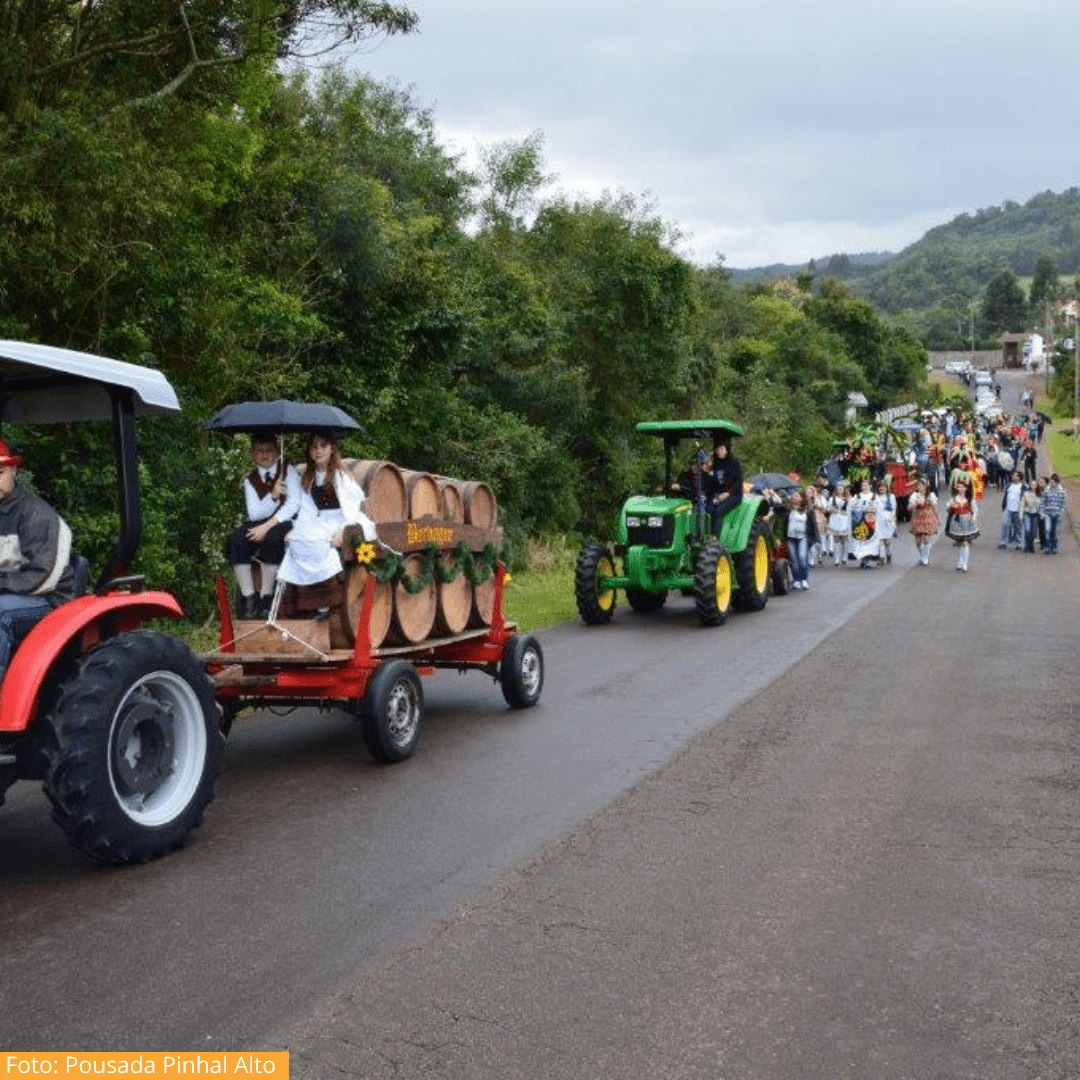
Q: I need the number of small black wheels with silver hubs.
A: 2